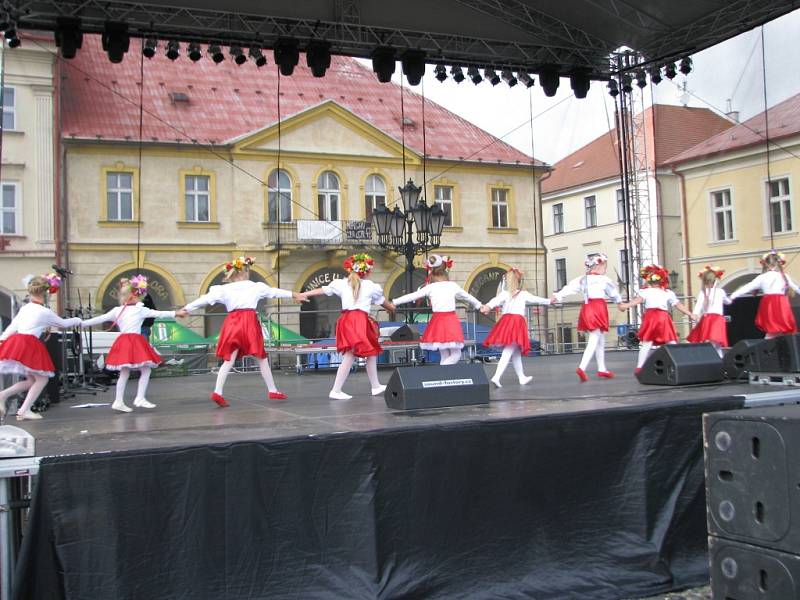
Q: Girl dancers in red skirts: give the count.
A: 10